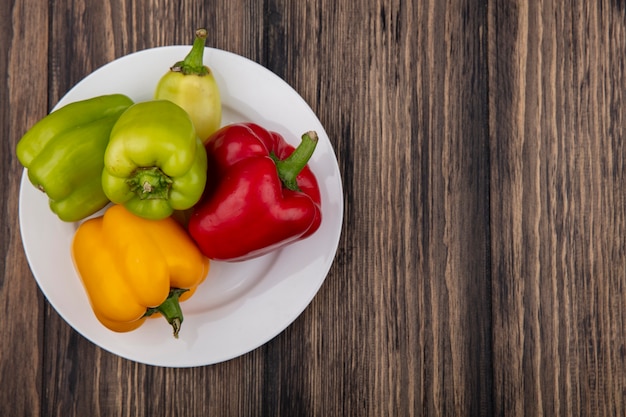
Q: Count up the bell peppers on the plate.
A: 5